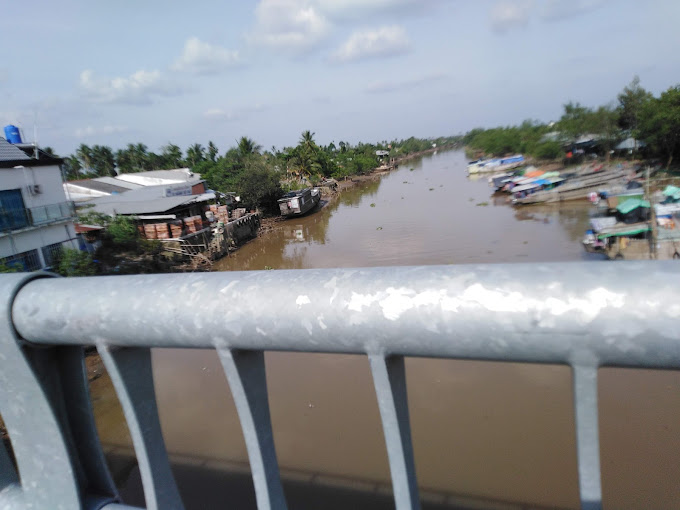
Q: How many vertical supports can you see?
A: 5